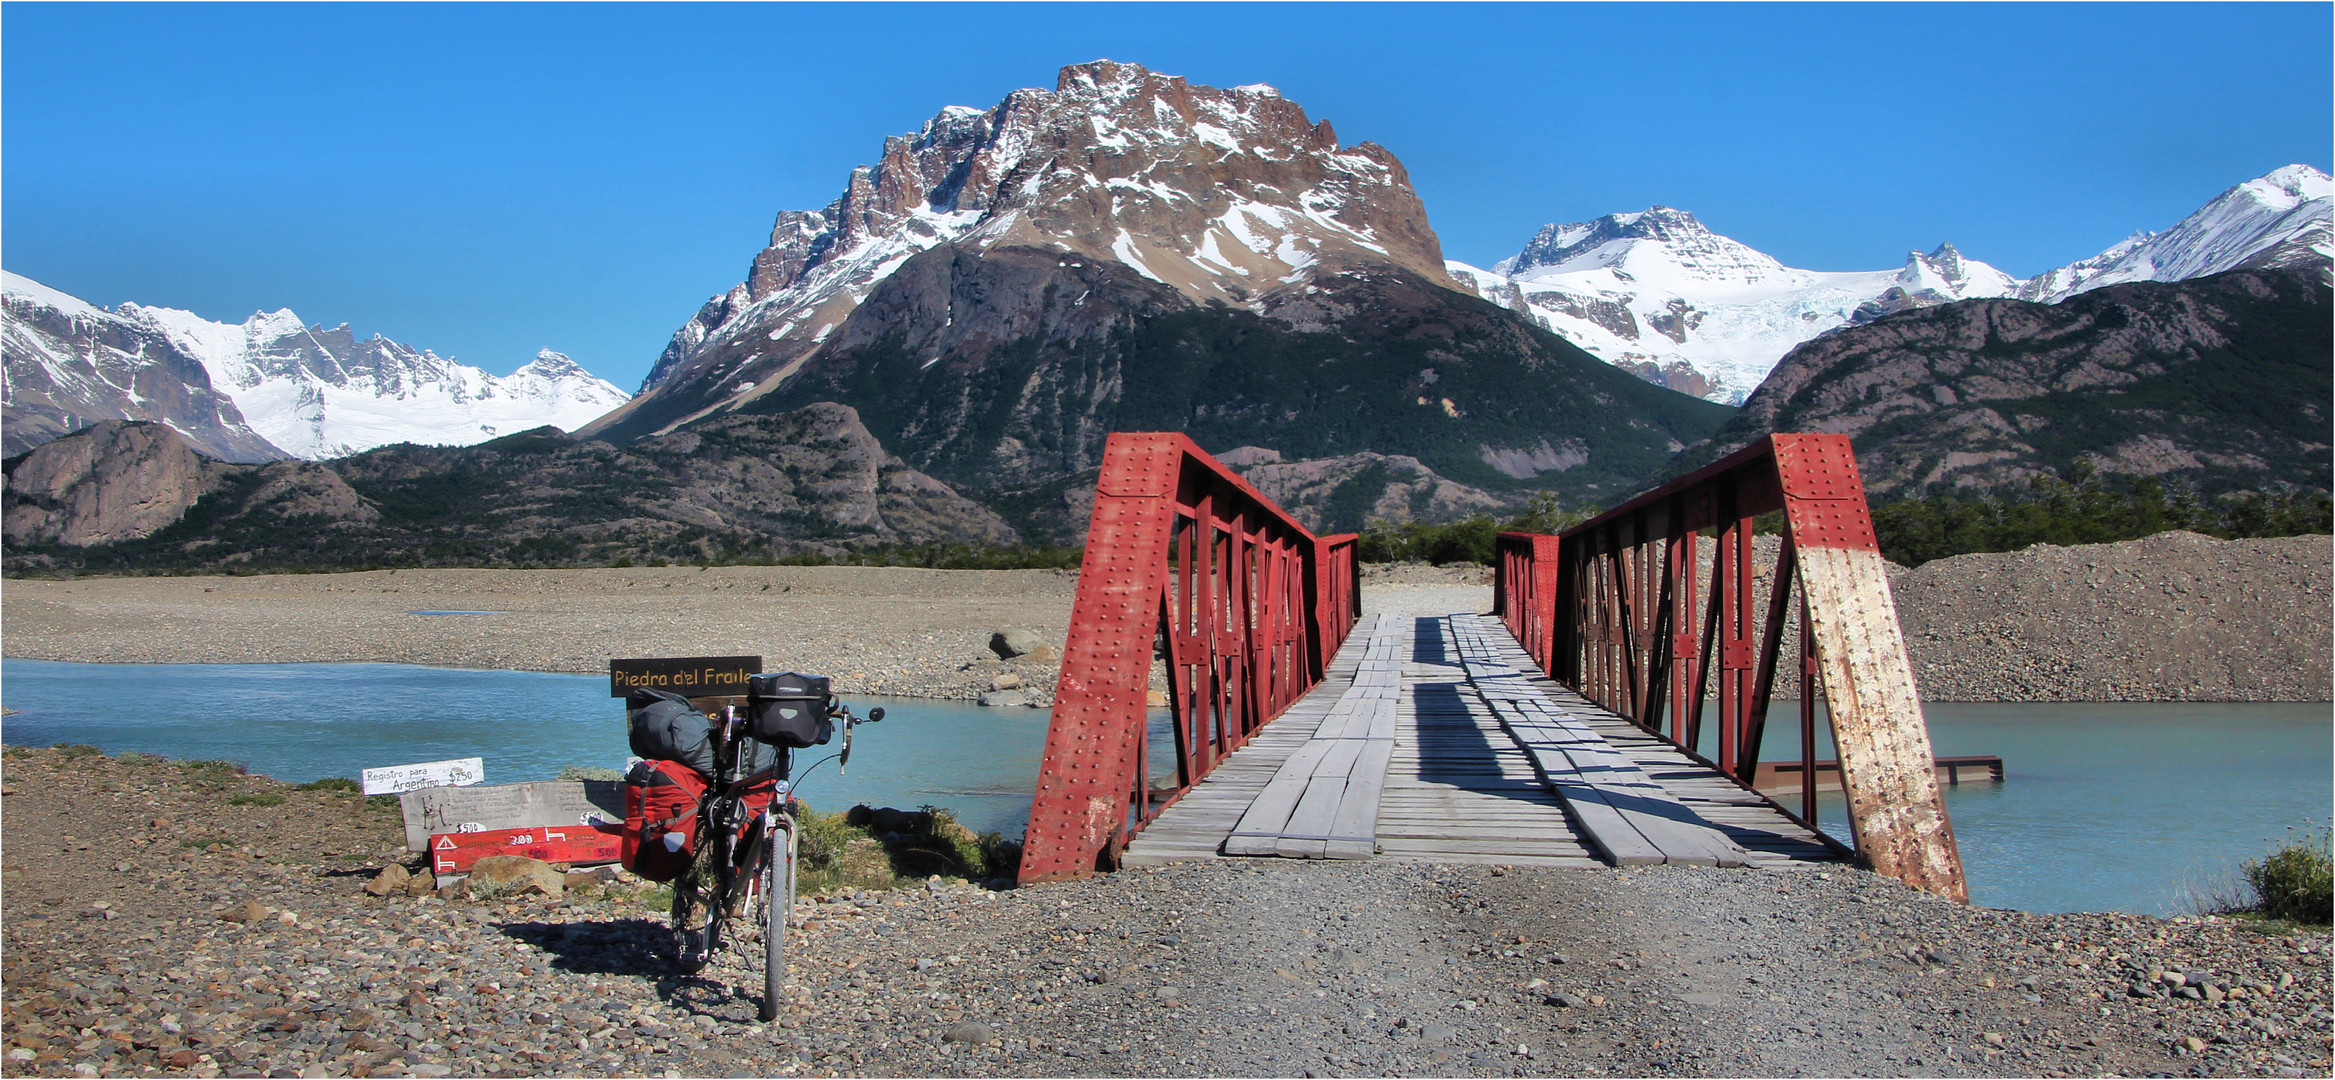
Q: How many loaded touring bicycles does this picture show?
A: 1